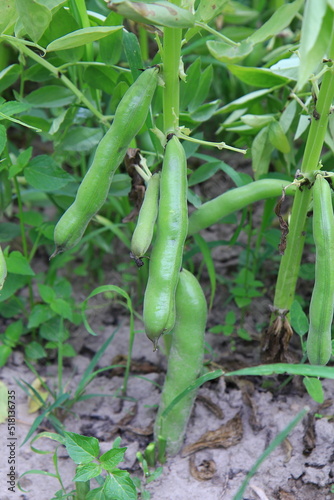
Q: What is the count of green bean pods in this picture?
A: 6